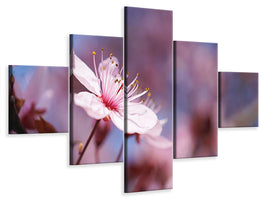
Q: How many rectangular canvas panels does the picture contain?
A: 5